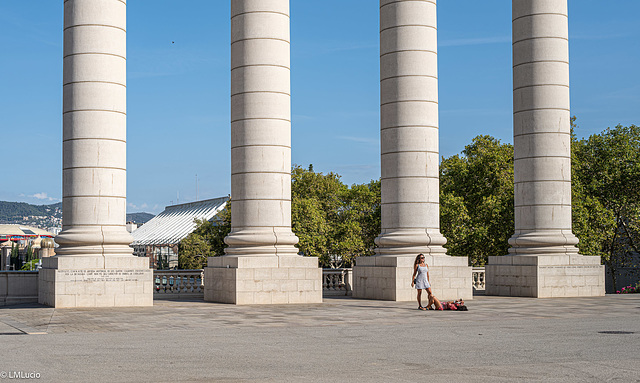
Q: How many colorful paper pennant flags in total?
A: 0